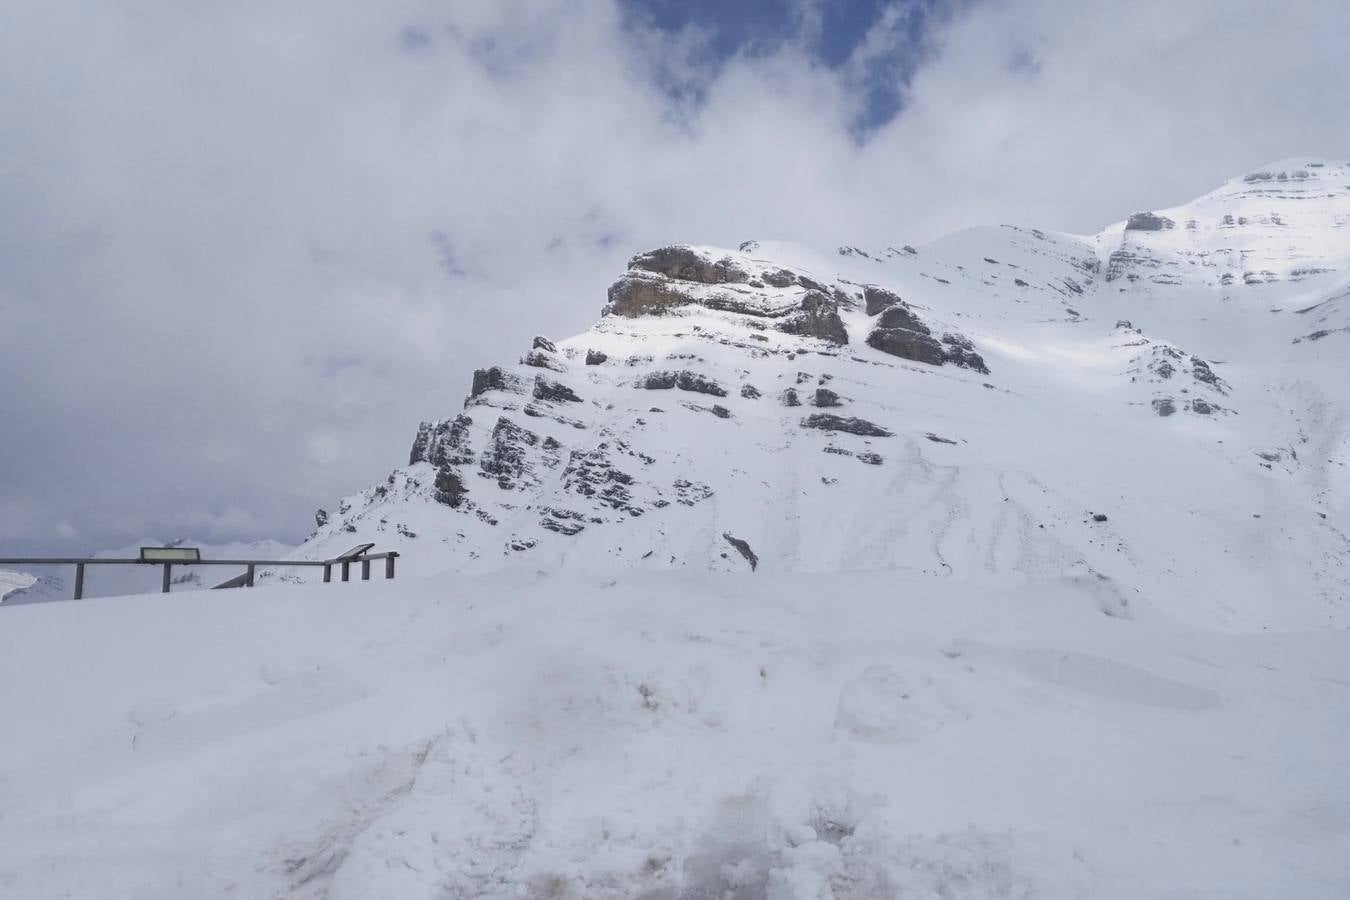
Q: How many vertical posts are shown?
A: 7